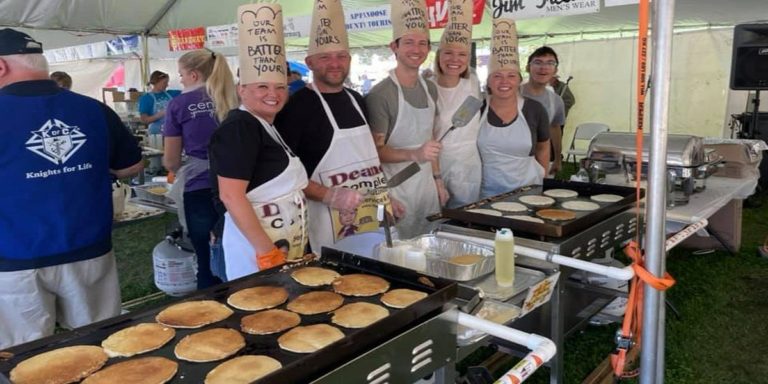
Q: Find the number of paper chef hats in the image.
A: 5